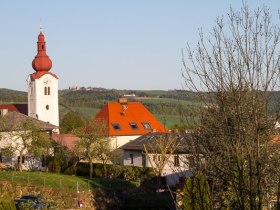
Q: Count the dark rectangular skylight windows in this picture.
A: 3